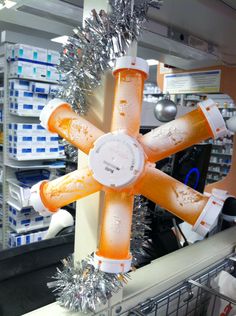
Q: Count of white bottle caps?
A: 7